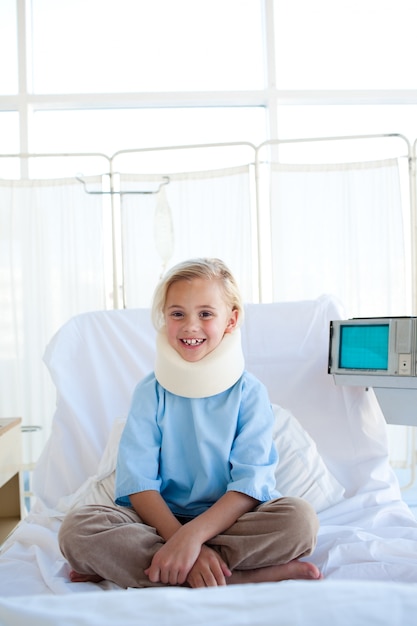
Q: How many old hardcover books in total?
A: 0